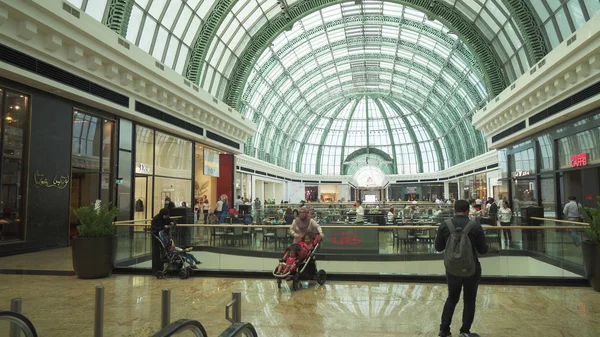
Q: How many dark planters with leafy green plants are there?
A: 2